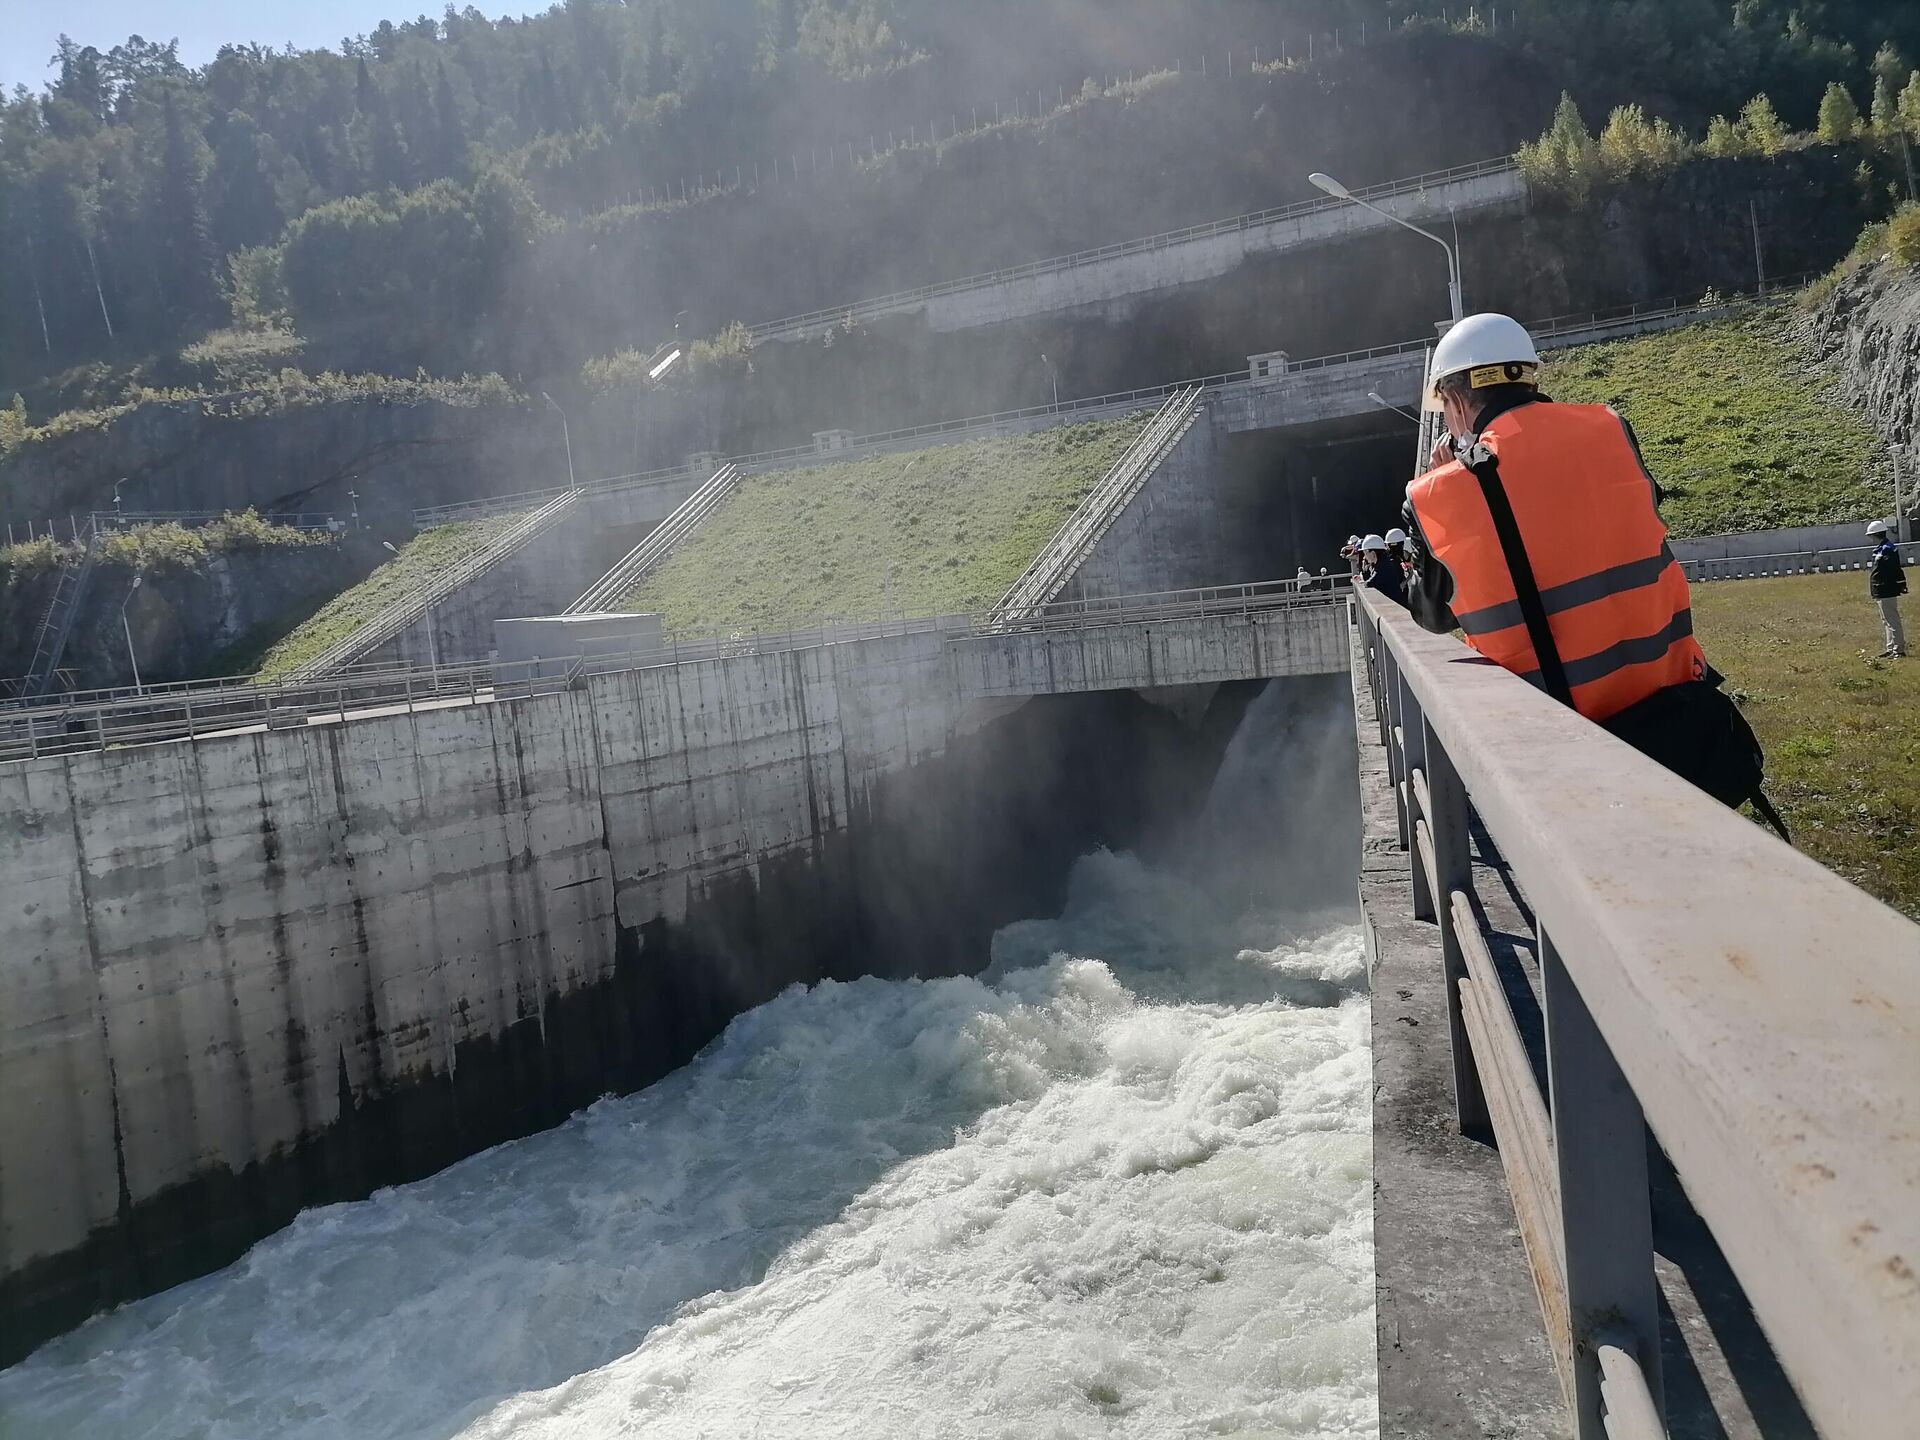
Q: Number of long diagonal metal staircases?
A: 3